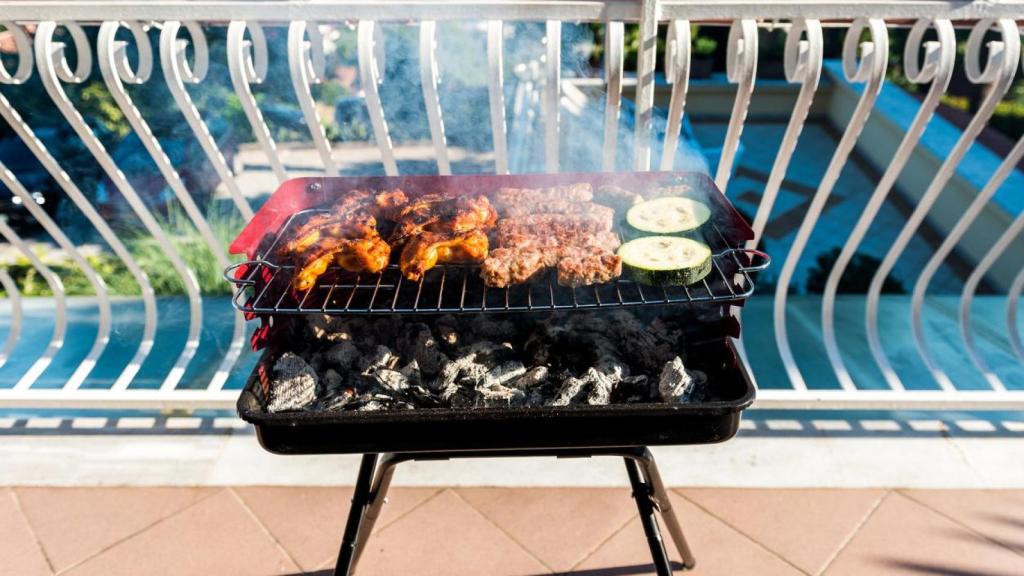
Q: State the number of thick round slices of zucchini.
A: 2